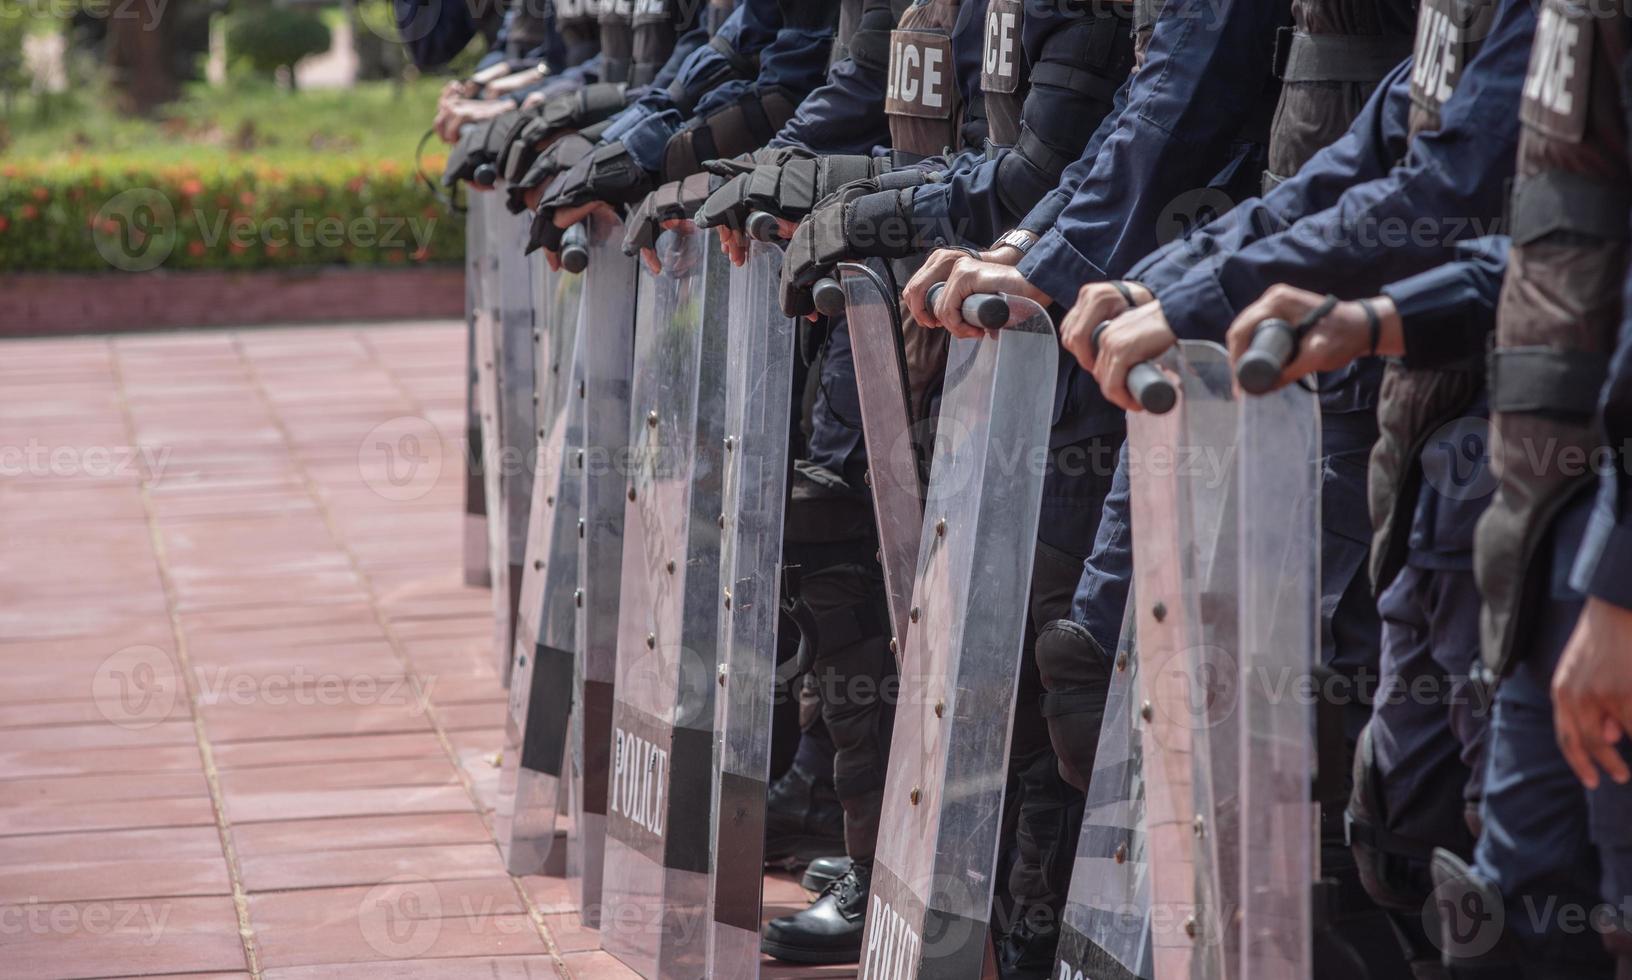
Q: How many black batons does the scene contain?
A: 7